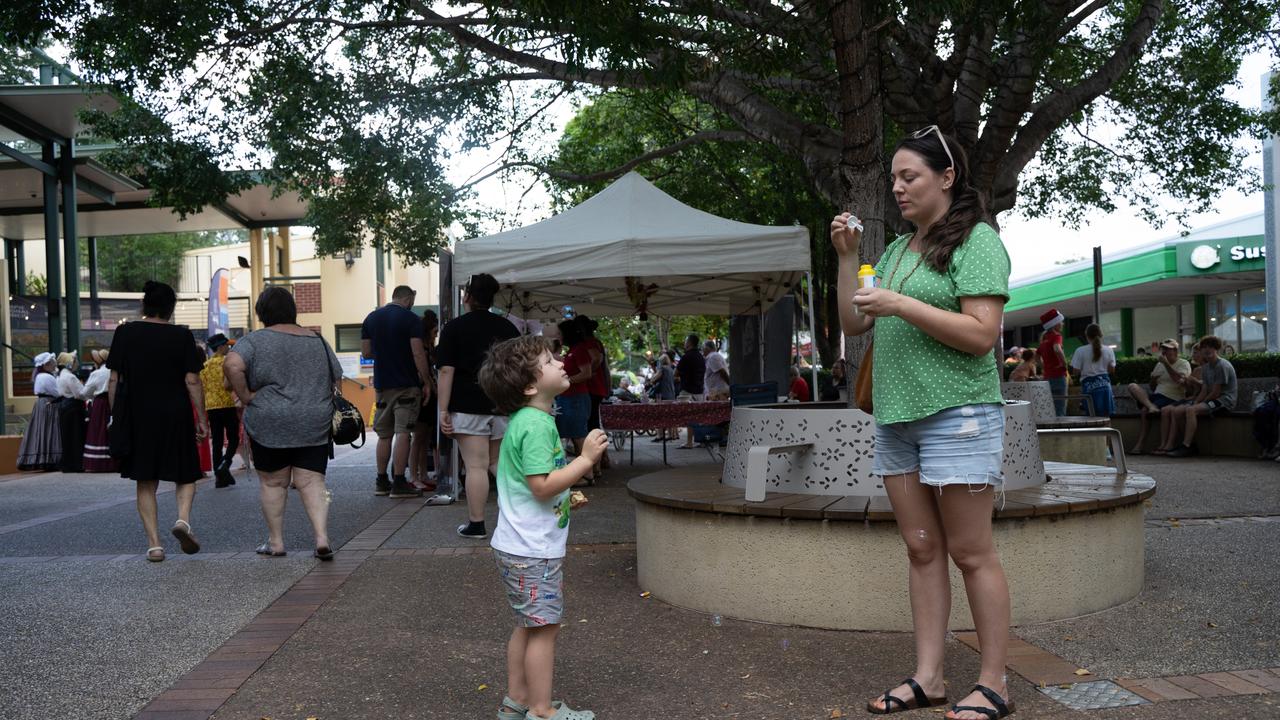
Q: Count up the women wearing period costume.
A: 3